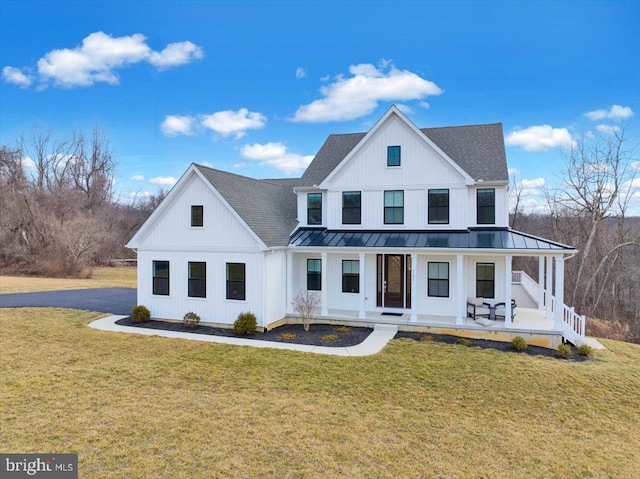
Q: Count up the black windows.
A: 14